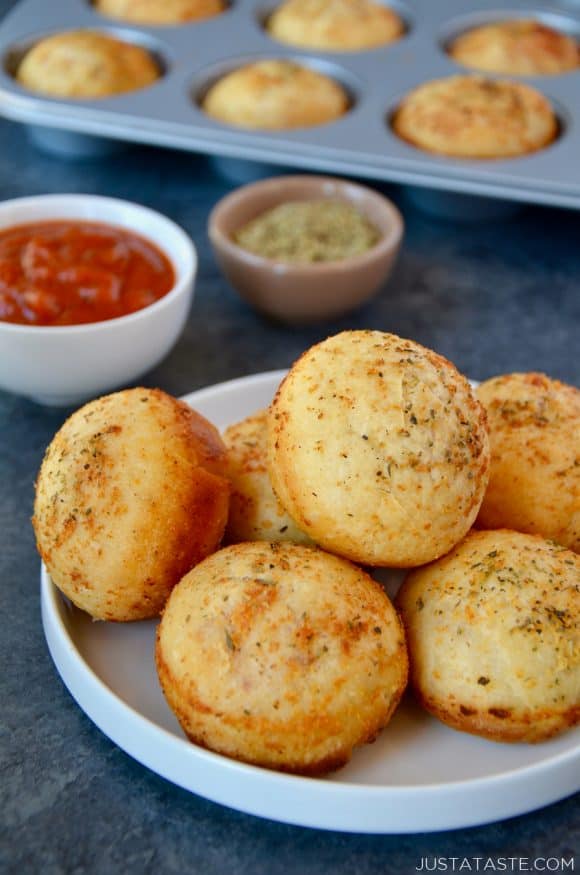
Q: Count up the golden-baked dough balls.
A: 12